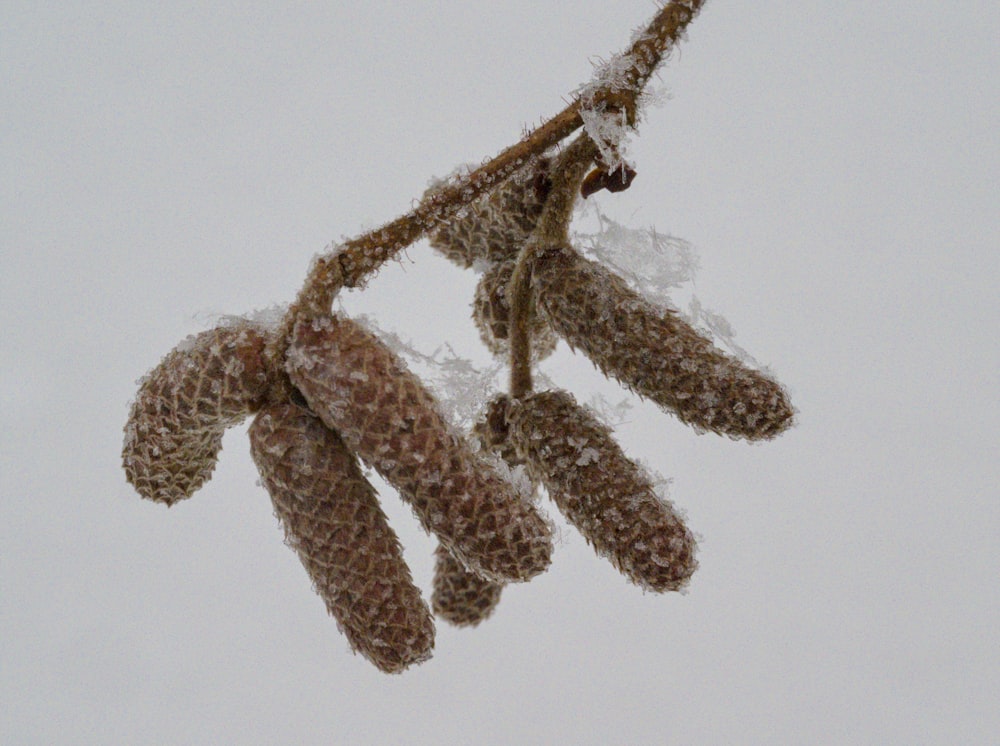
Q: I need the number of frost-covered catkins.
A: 8